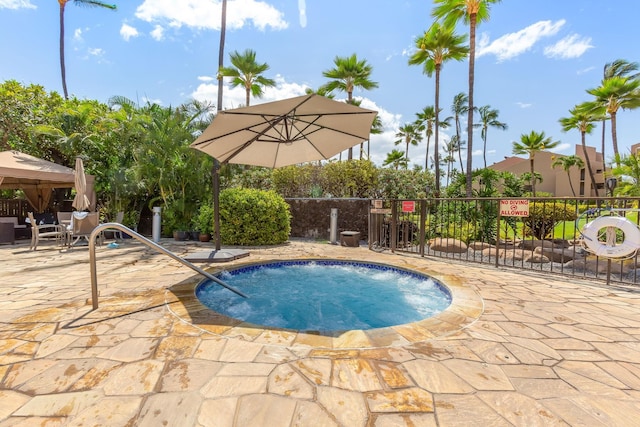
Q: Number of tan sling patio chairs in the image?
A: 4